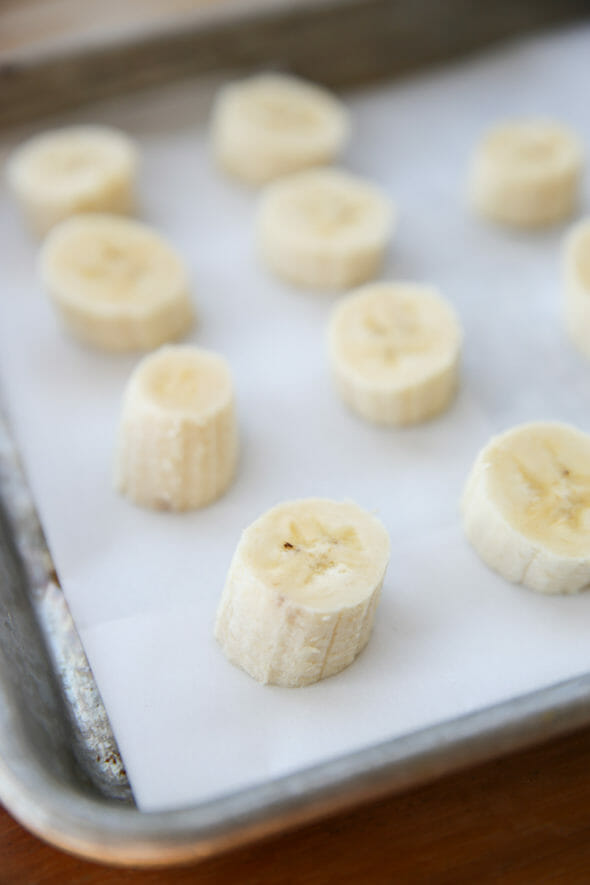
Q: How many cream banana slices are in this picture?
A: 10